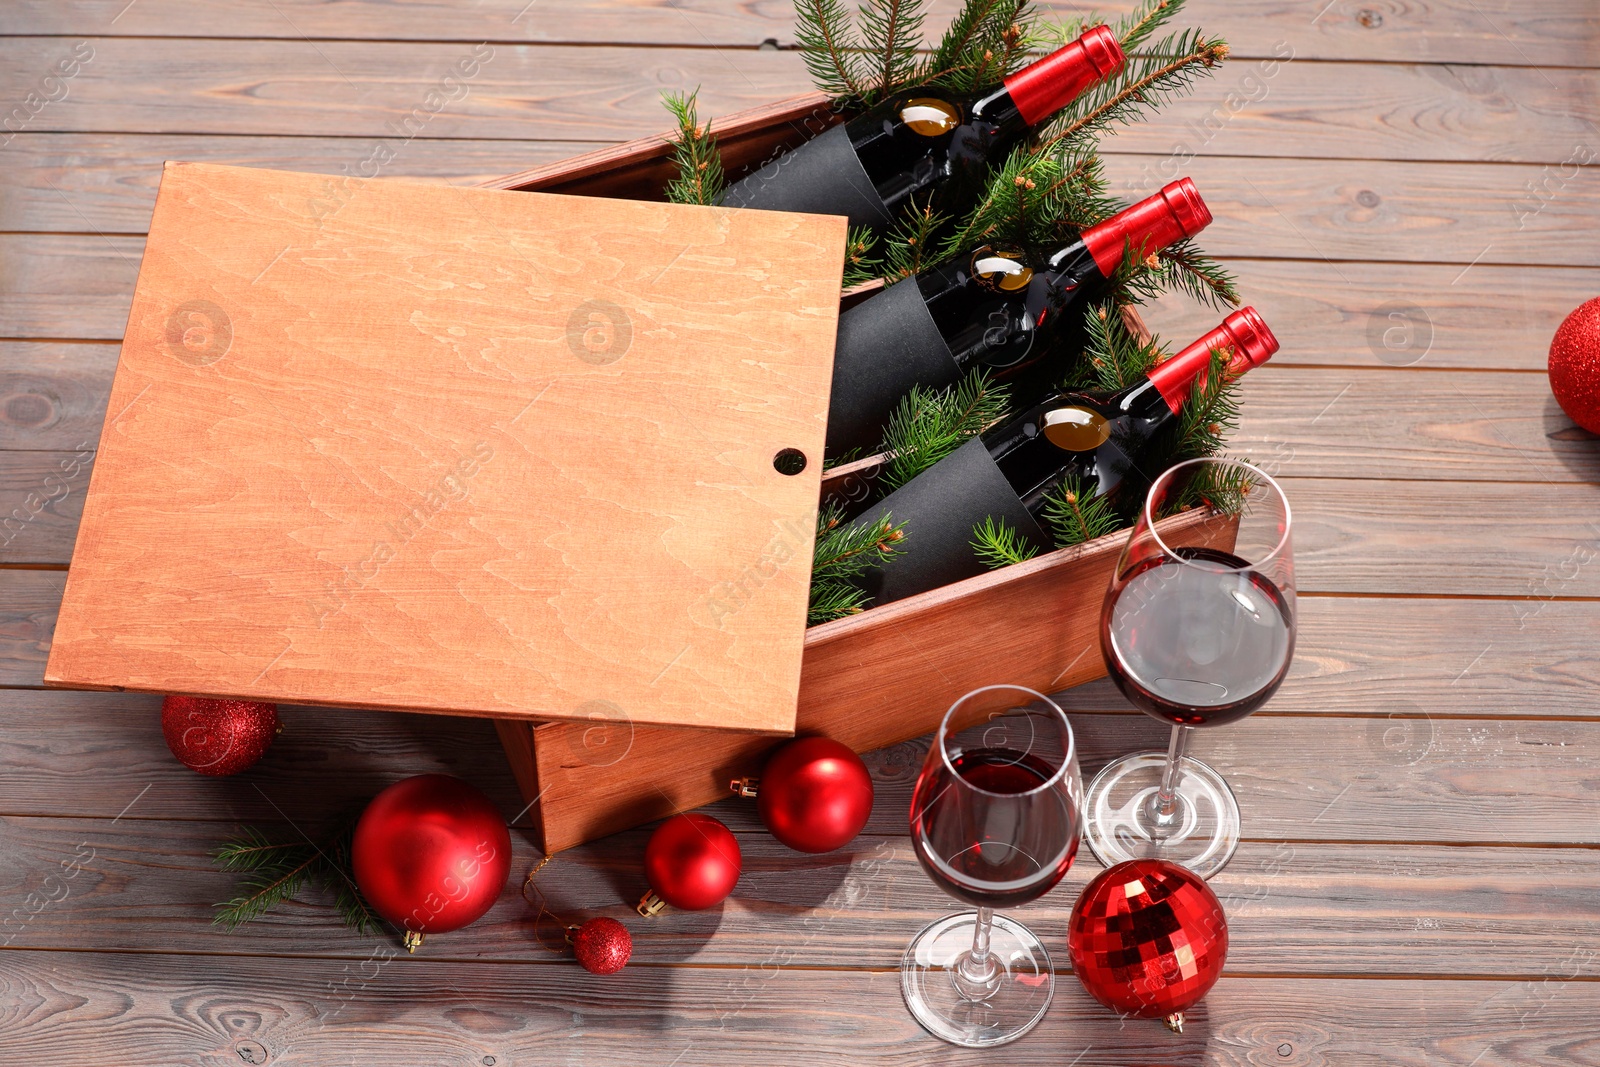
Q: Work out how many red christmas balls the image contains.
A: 7